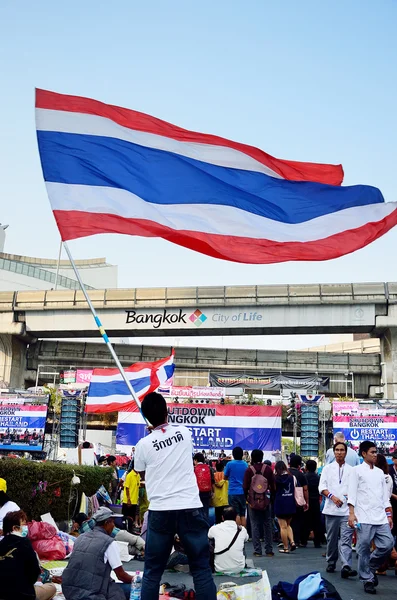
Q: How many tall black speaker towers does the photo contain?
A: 2